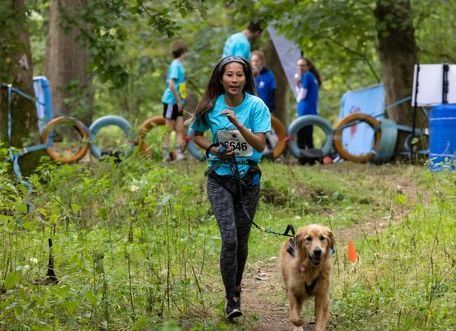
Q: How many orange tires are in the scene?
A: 4